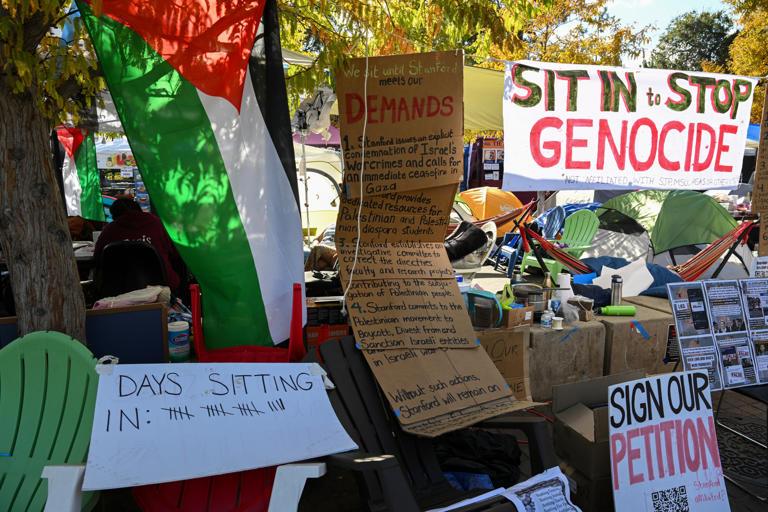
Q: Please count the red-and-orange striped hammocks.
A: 2